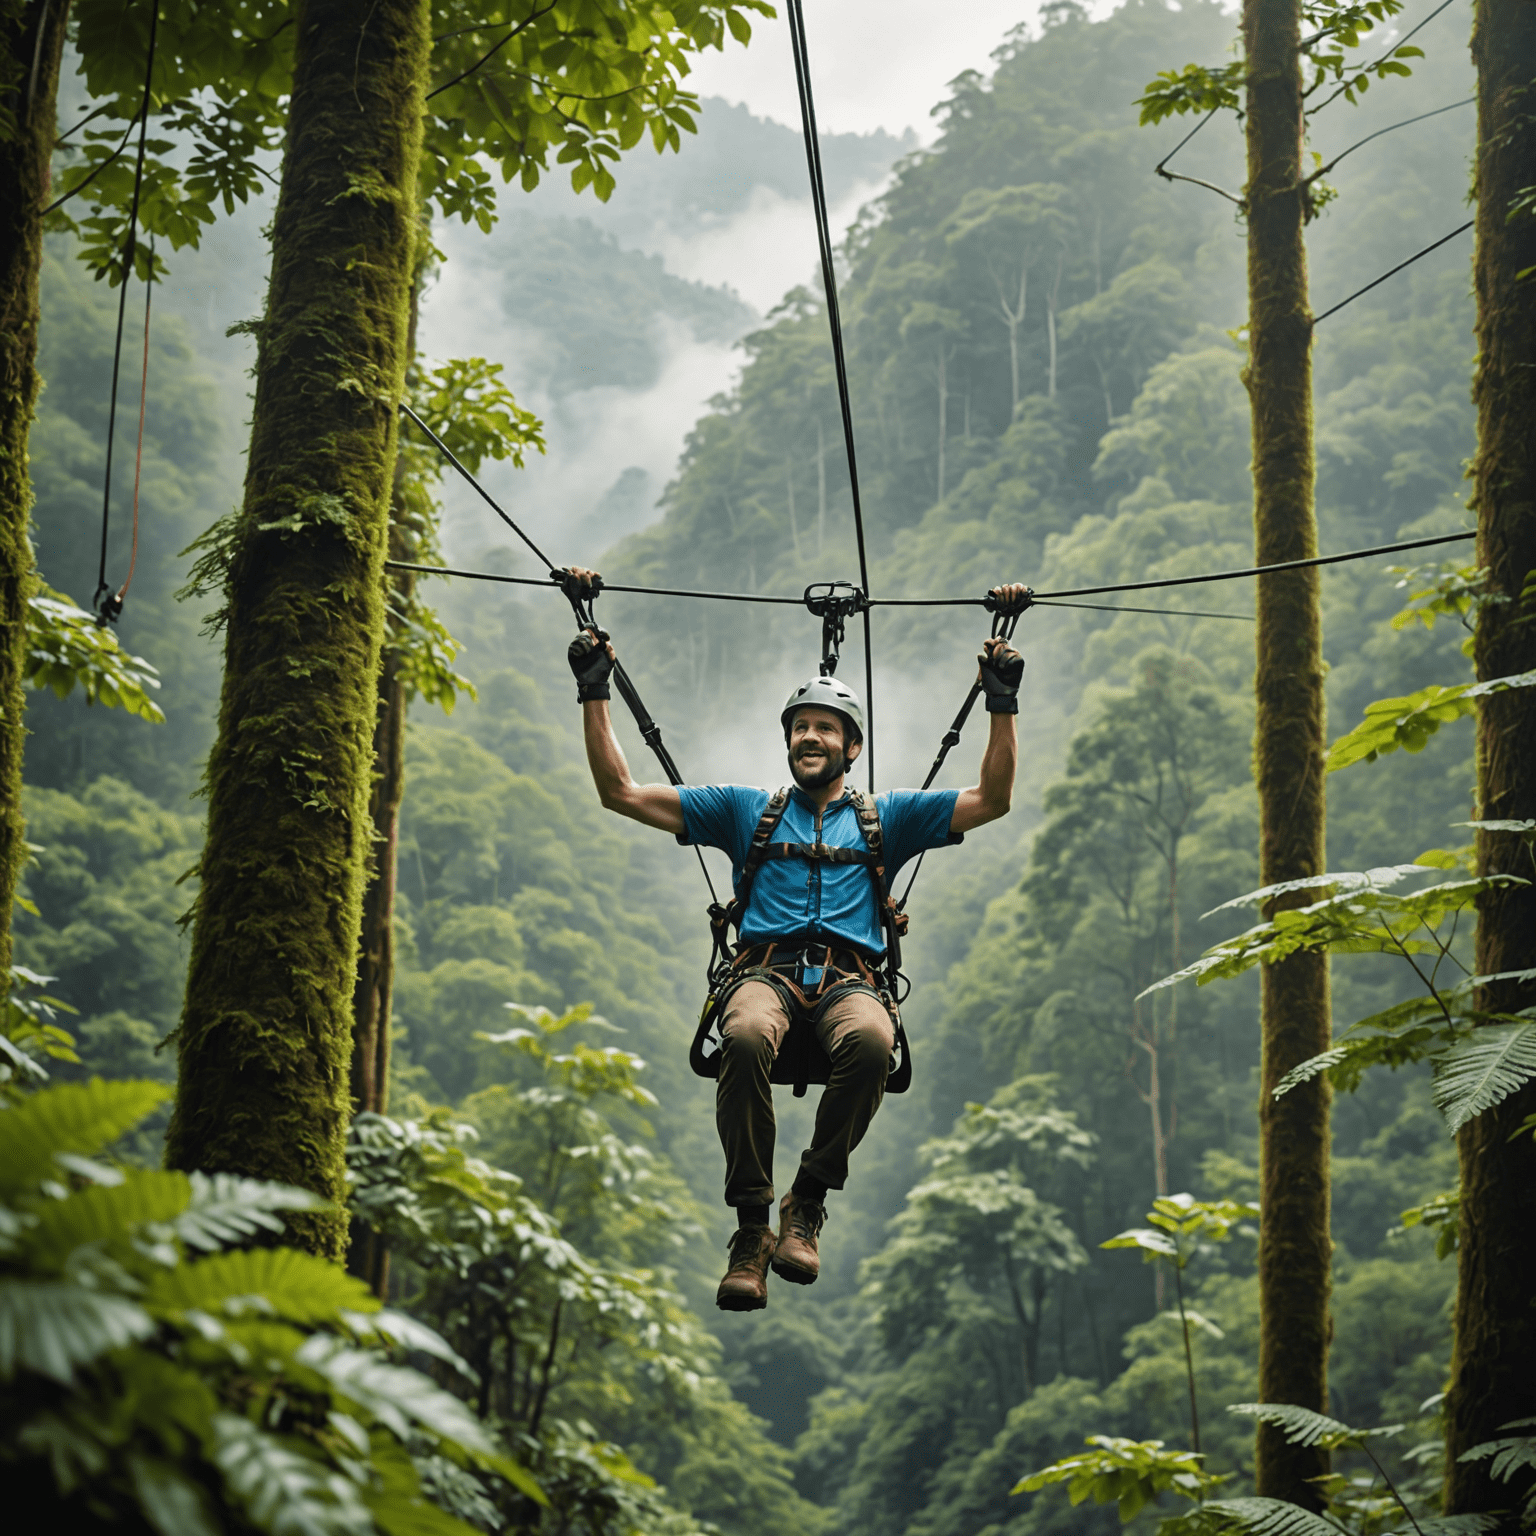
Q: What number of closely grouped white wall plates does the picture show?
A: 0